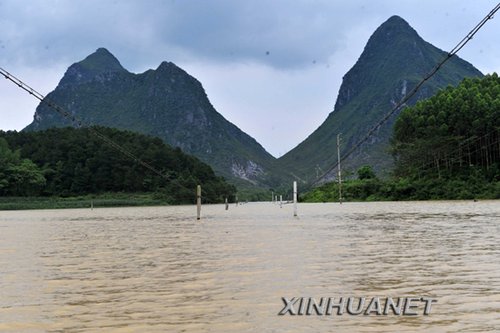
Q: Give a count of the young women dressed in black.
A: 0